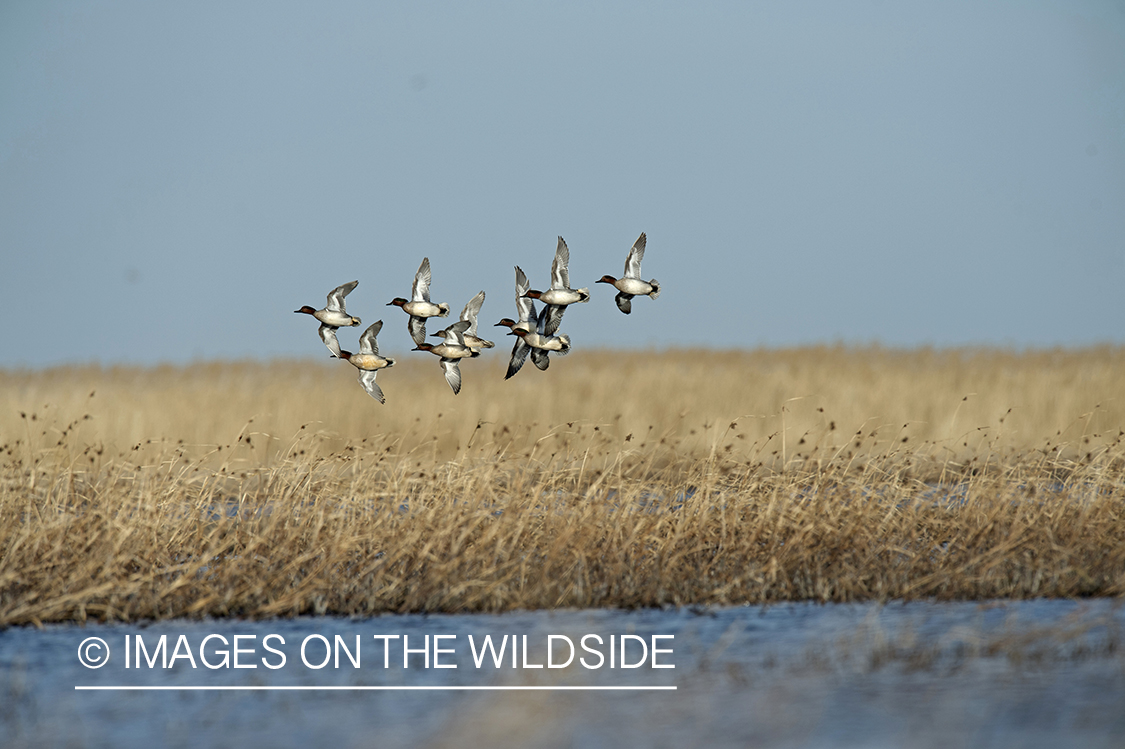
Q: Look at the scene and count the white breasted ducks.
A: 9